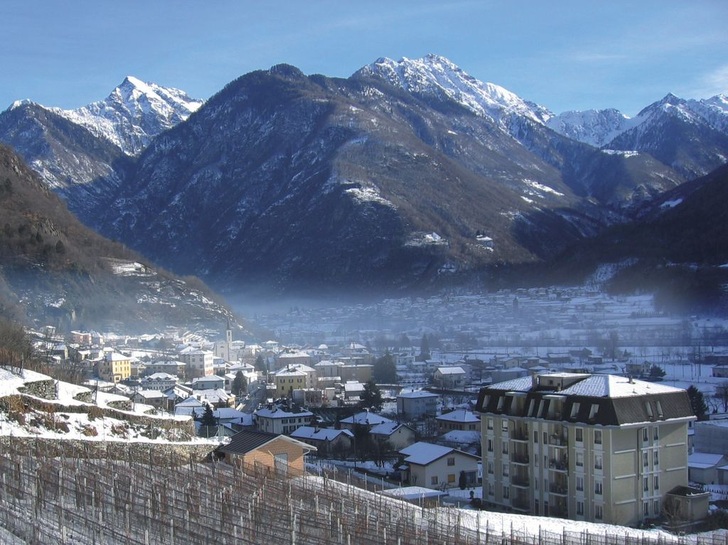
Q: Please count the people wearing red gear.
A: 0